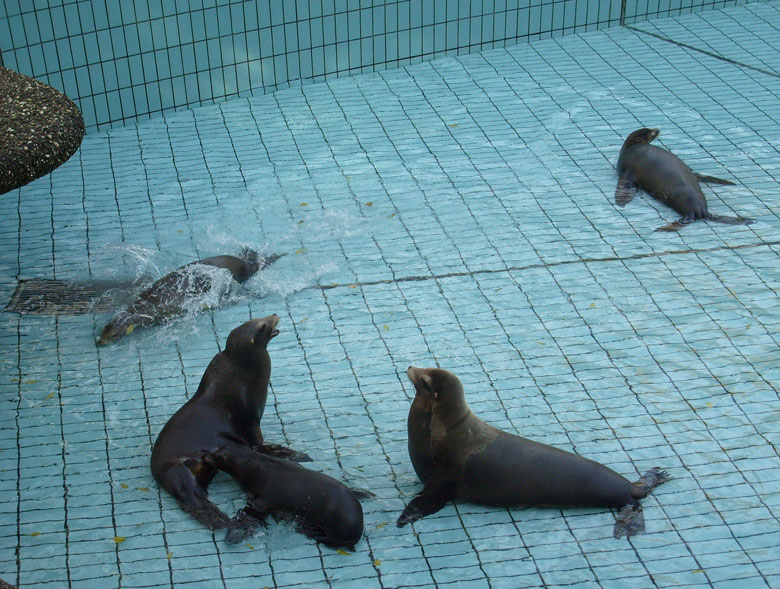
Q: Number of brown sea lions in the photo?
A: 5